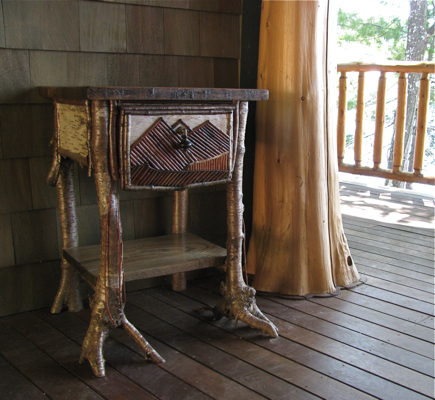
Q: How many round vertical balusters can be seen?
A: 5